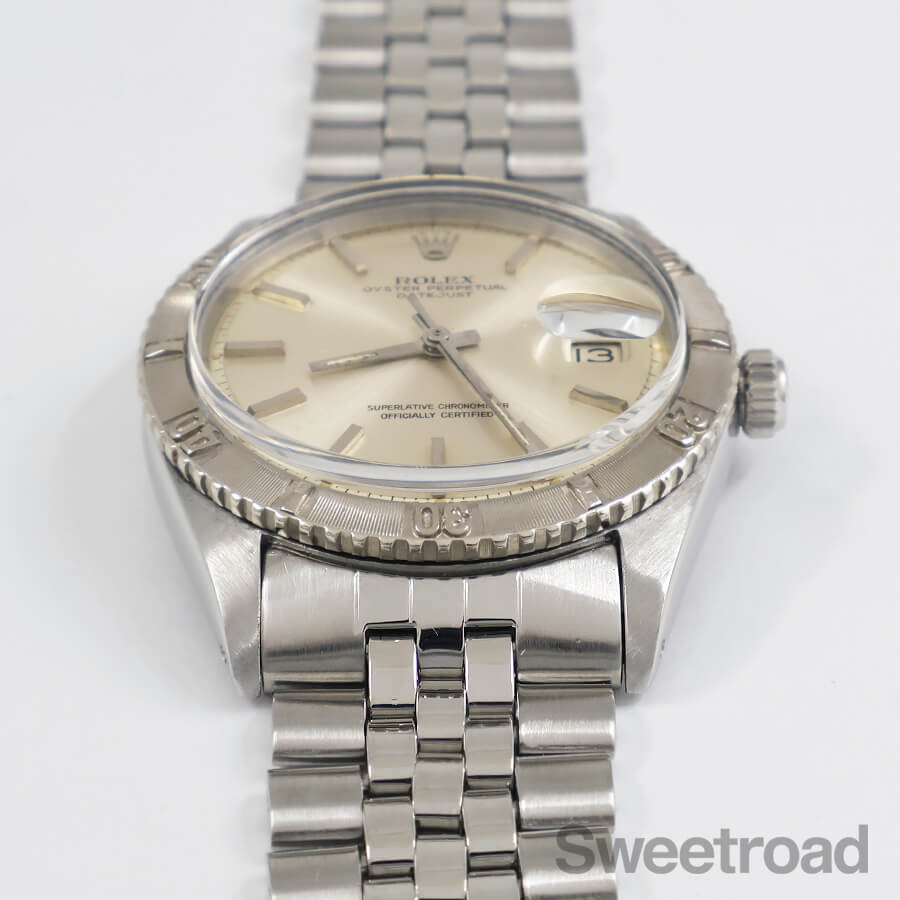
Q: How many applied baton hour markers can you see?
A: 9